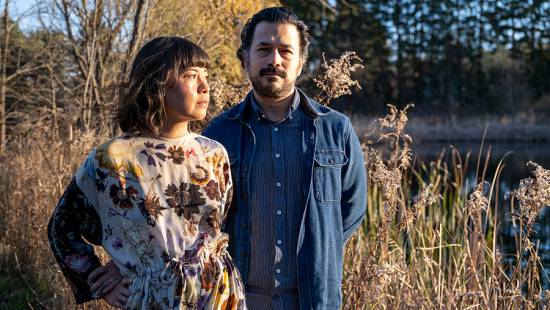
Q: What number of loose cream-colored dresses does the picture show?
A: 1